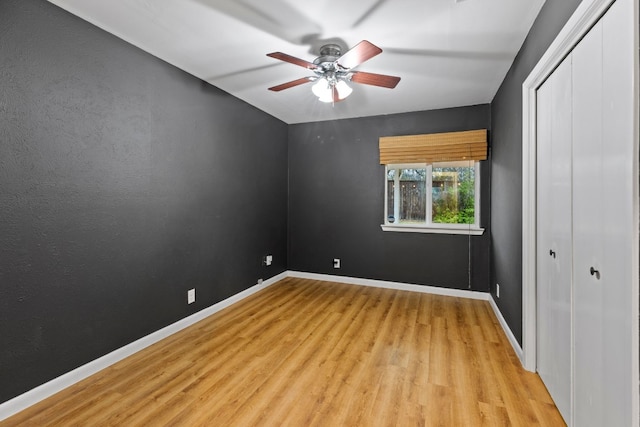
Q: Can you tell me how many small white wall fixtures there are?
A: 4